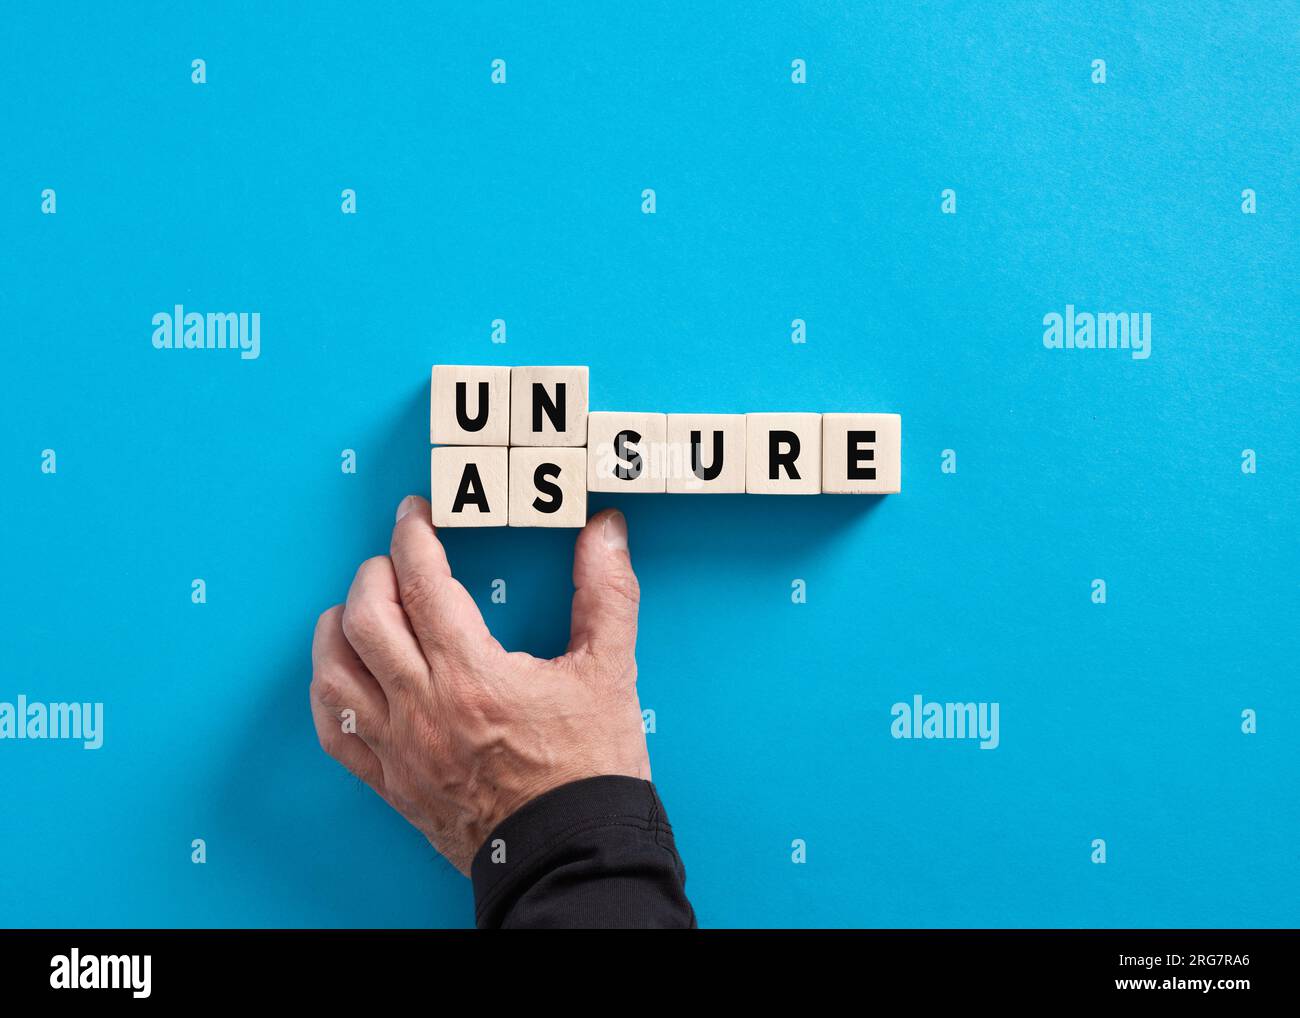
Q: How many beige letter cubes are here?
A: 8